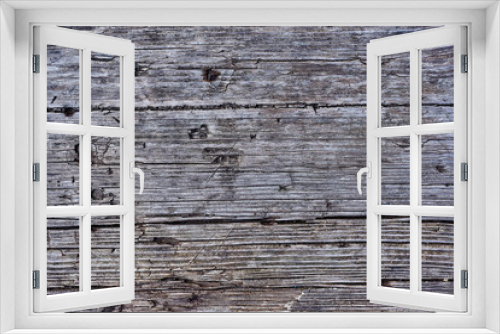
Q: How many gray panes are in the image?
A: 12